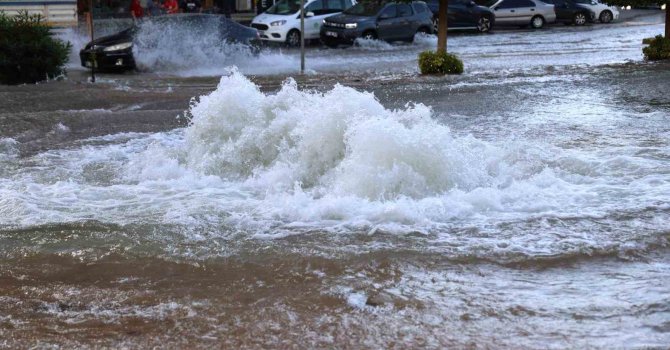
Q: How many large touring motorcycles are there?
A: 0